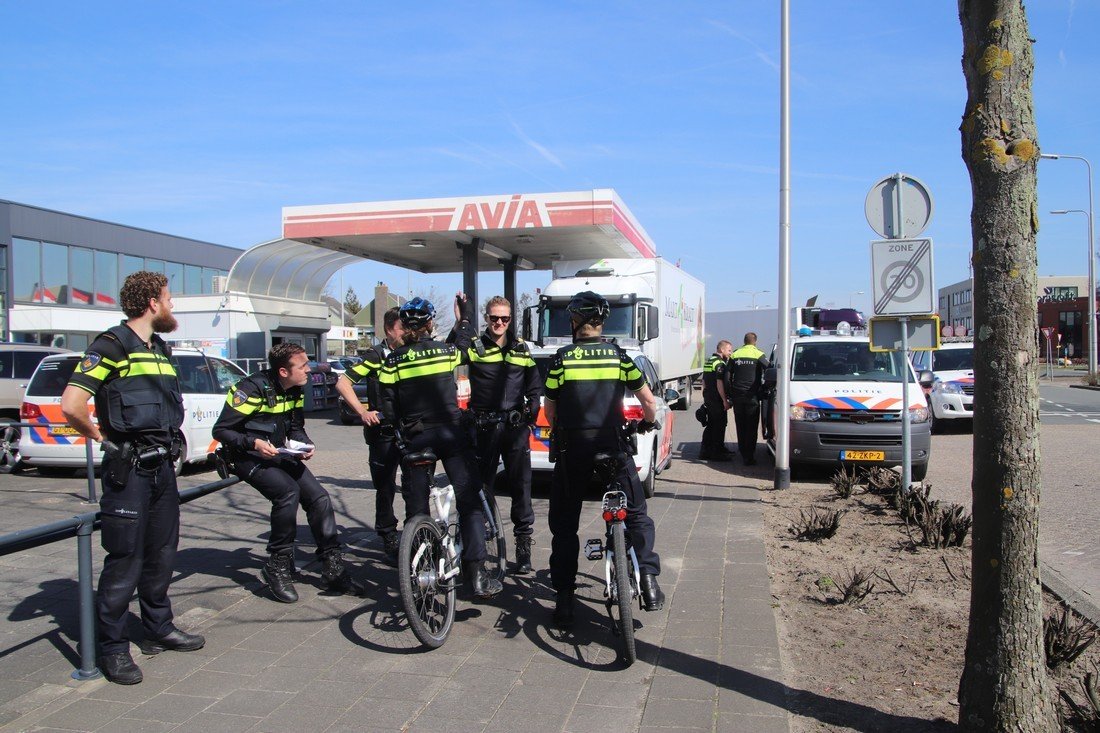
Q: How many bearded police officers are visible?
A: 1